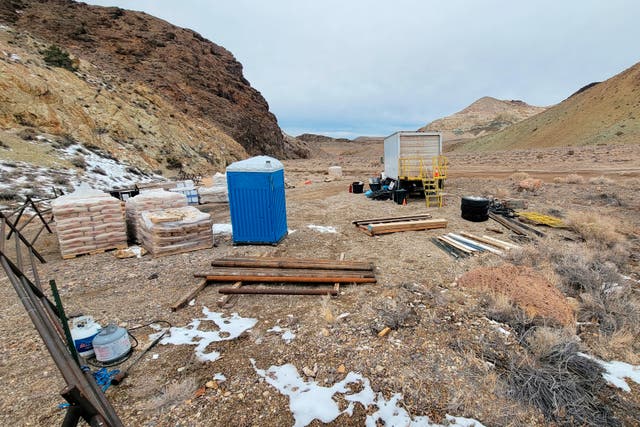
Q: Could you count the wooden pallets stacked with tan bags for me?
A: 3